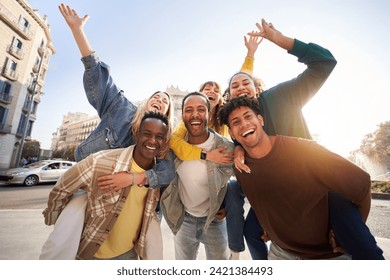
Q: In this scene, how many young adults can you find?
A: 6